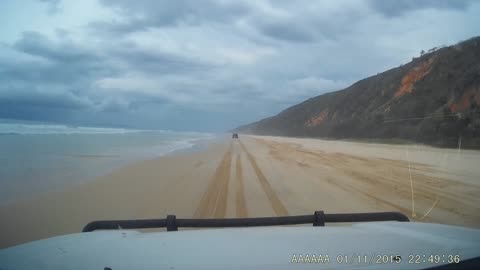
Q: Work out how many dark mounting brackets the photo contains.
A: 2